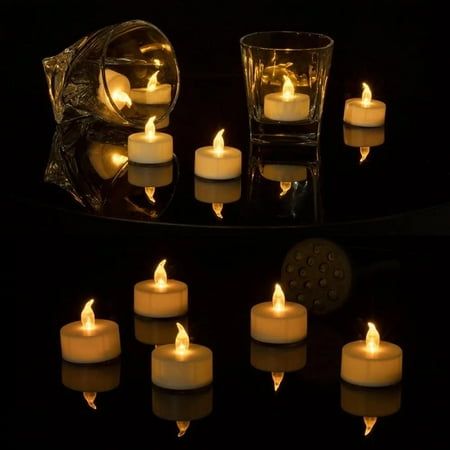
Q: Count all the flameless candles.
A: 11